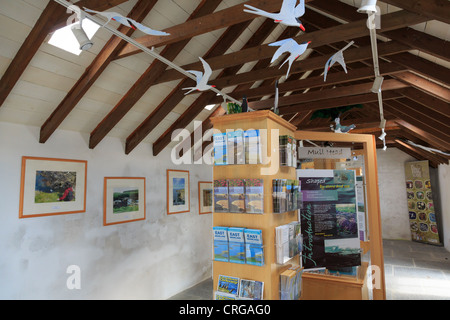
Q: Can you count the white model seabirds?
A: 5